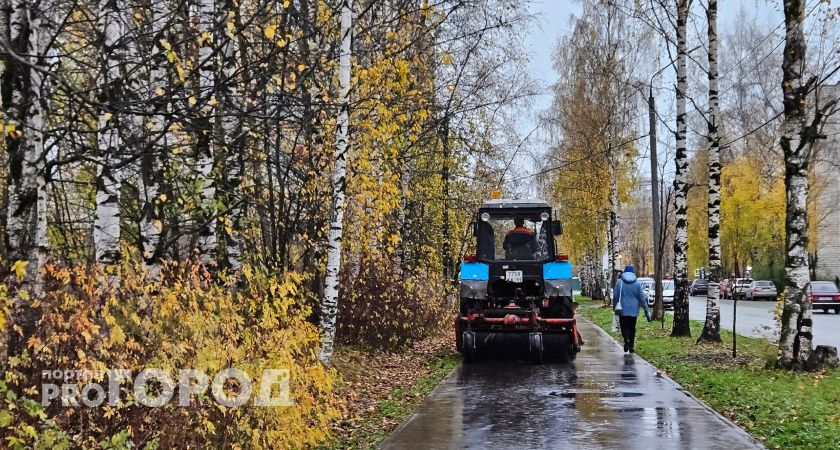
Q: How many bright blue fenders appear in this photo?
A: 2